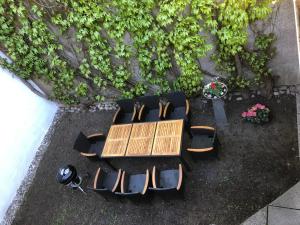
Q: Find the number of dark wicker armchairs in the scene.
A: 8